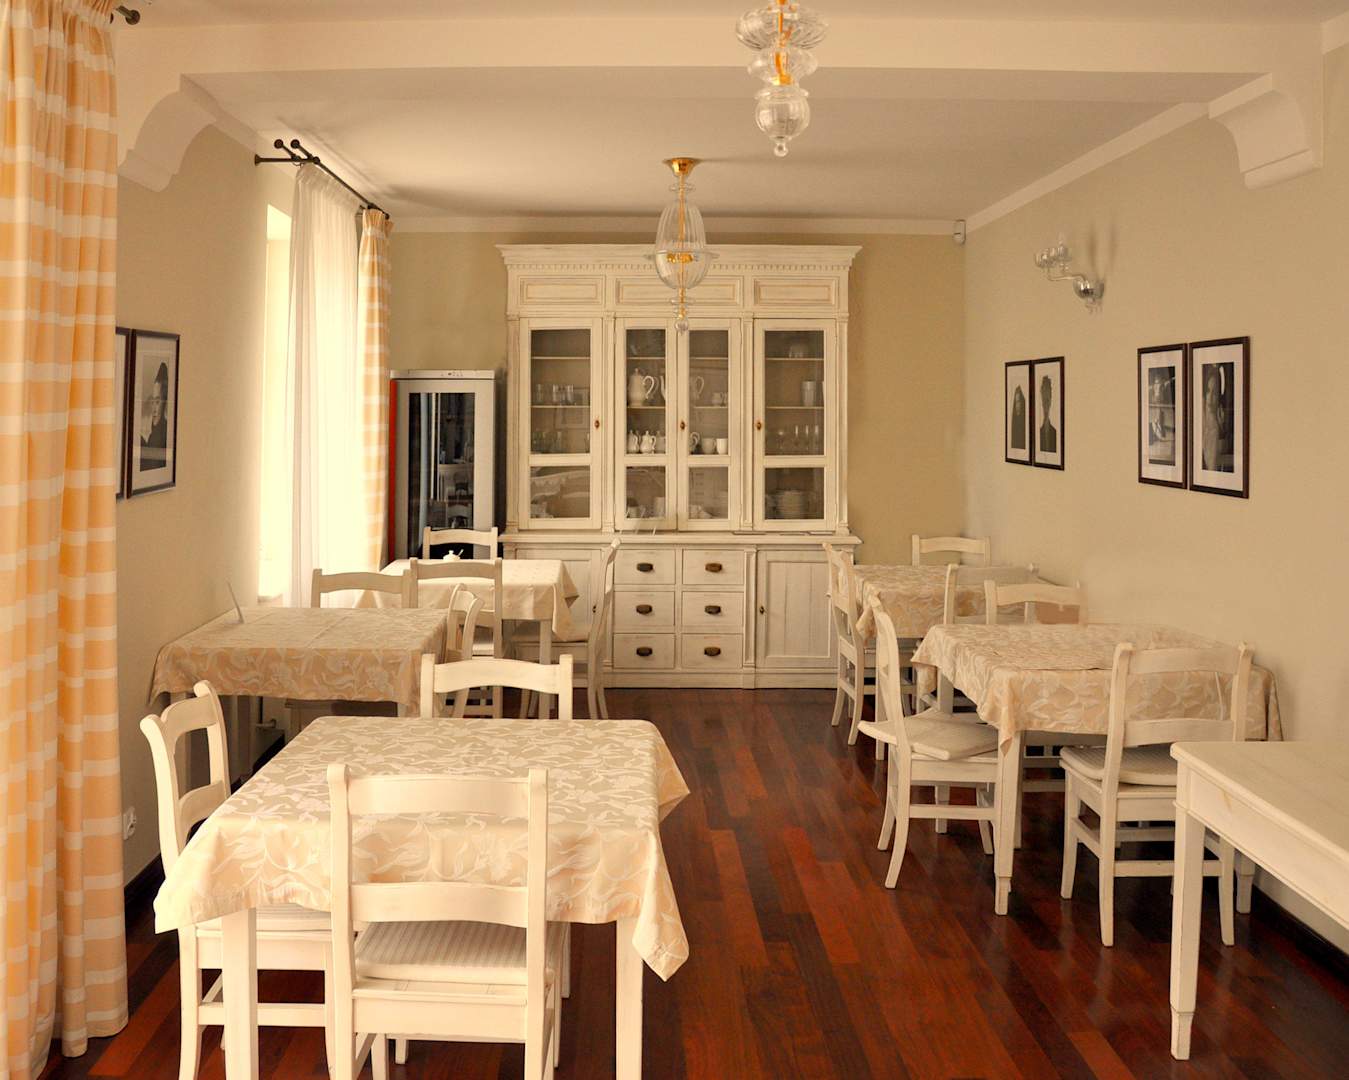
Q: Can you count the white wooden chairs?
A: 14